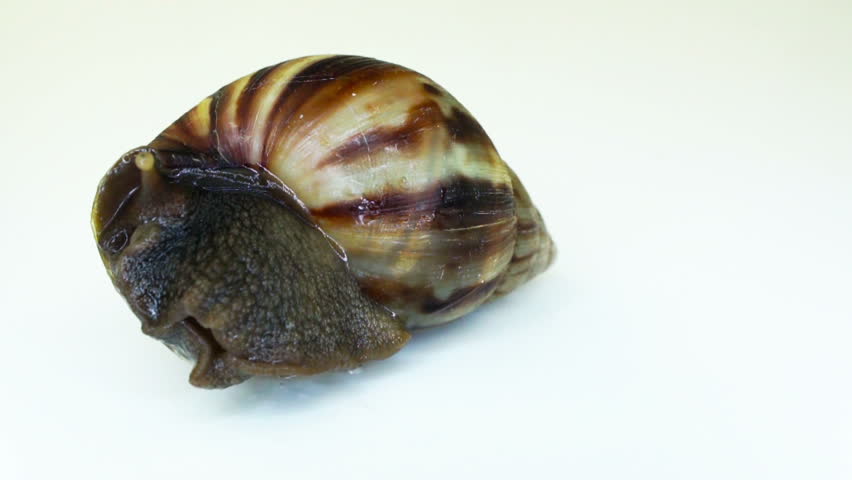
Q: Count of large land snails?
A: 1